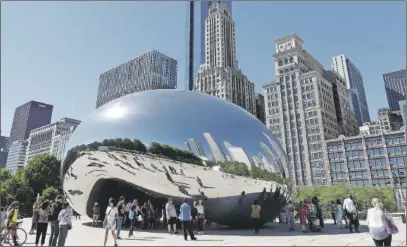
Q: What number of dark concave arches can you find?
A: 1